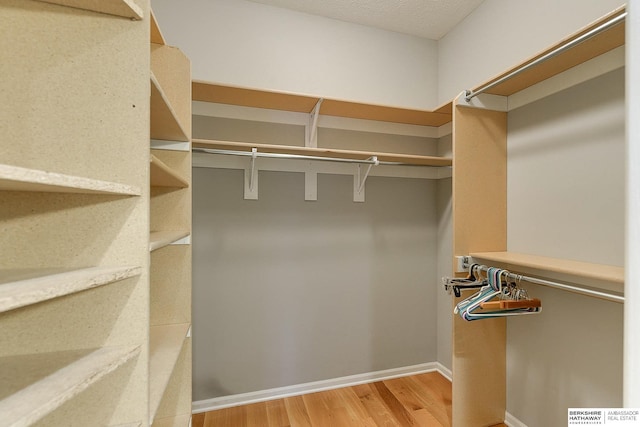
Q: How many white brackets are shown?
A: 3